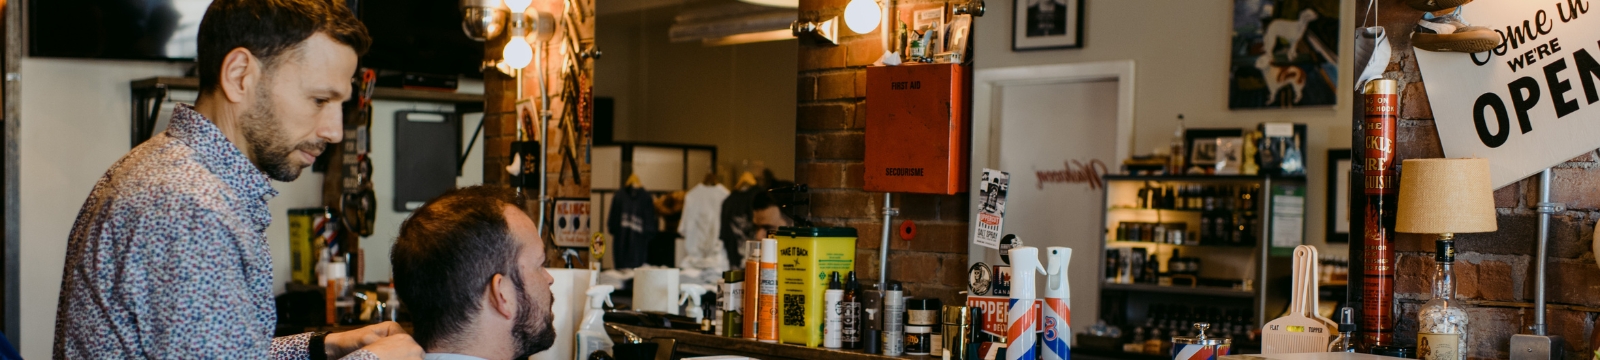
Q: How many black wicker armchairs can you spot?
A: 0